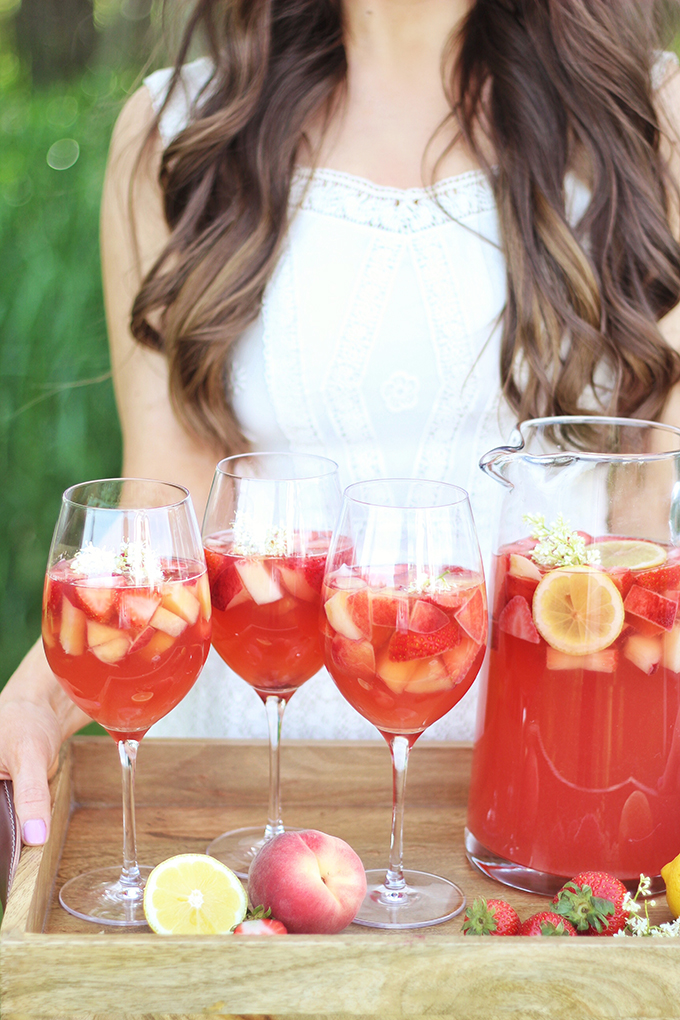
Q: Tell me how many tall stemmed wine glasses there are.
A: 3